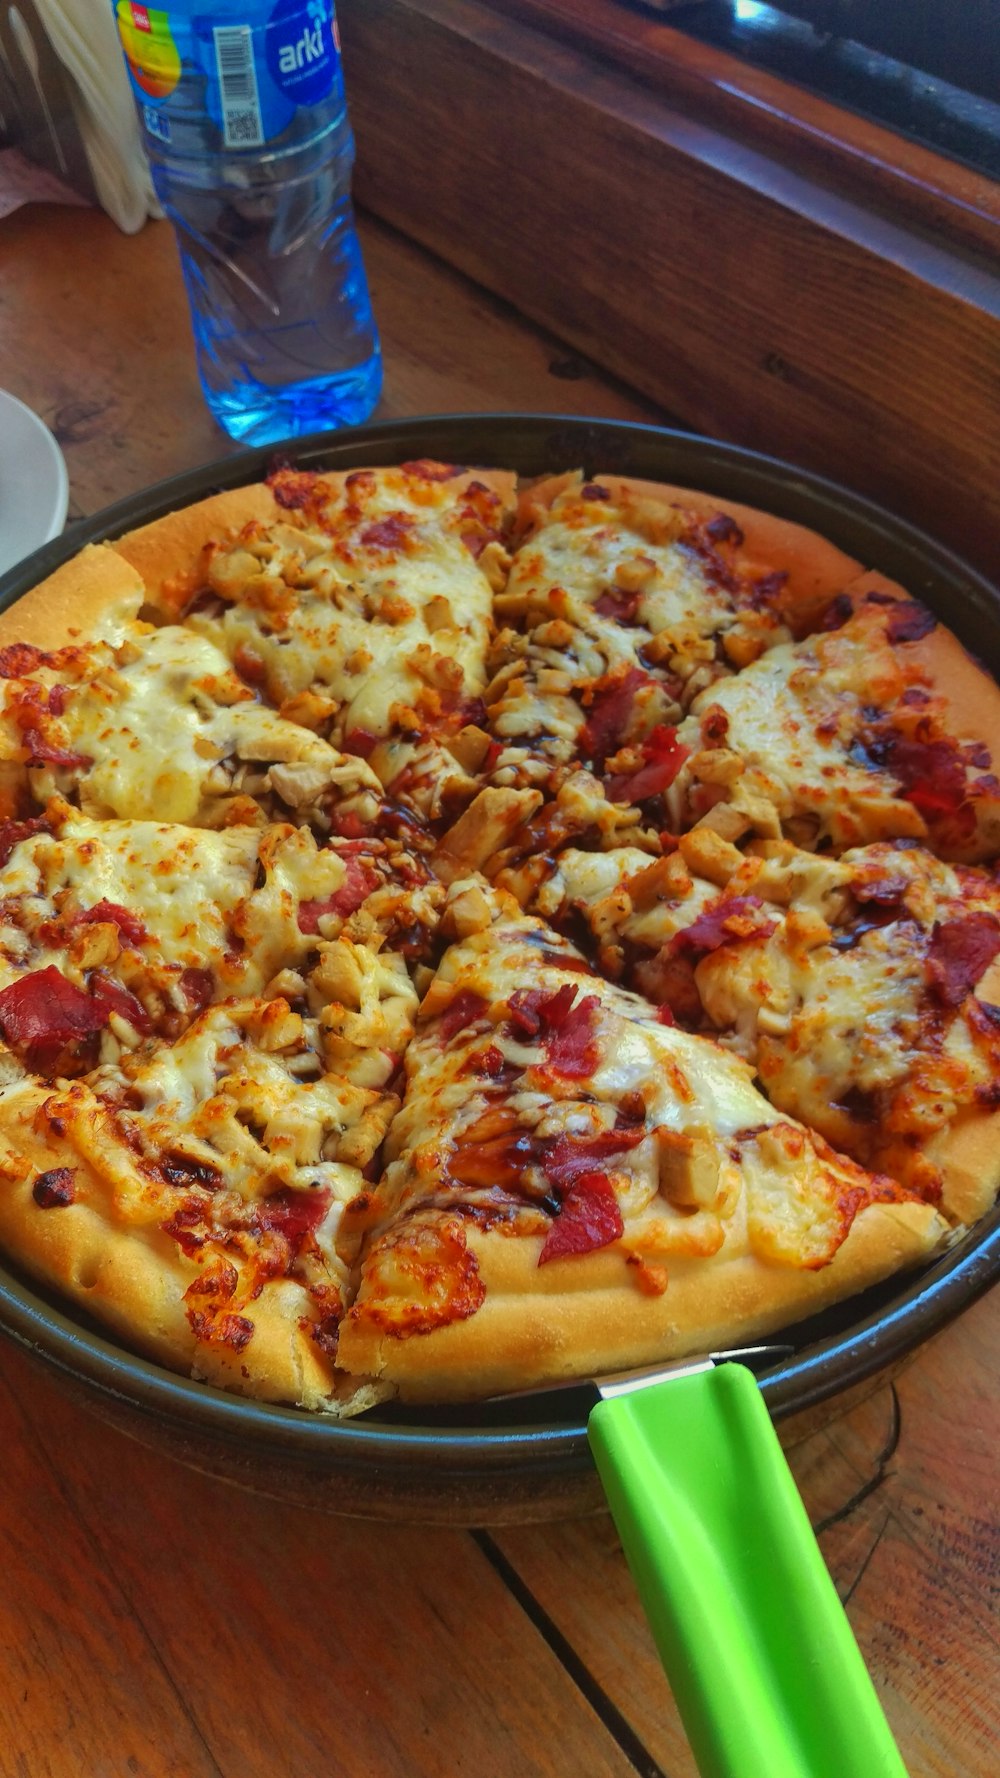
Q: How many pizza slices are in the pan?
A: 8